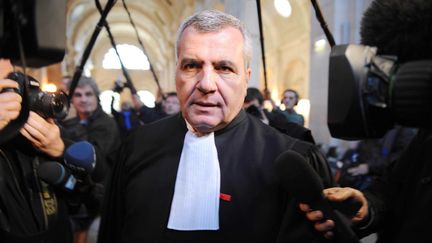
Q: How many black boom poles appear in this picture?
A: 5